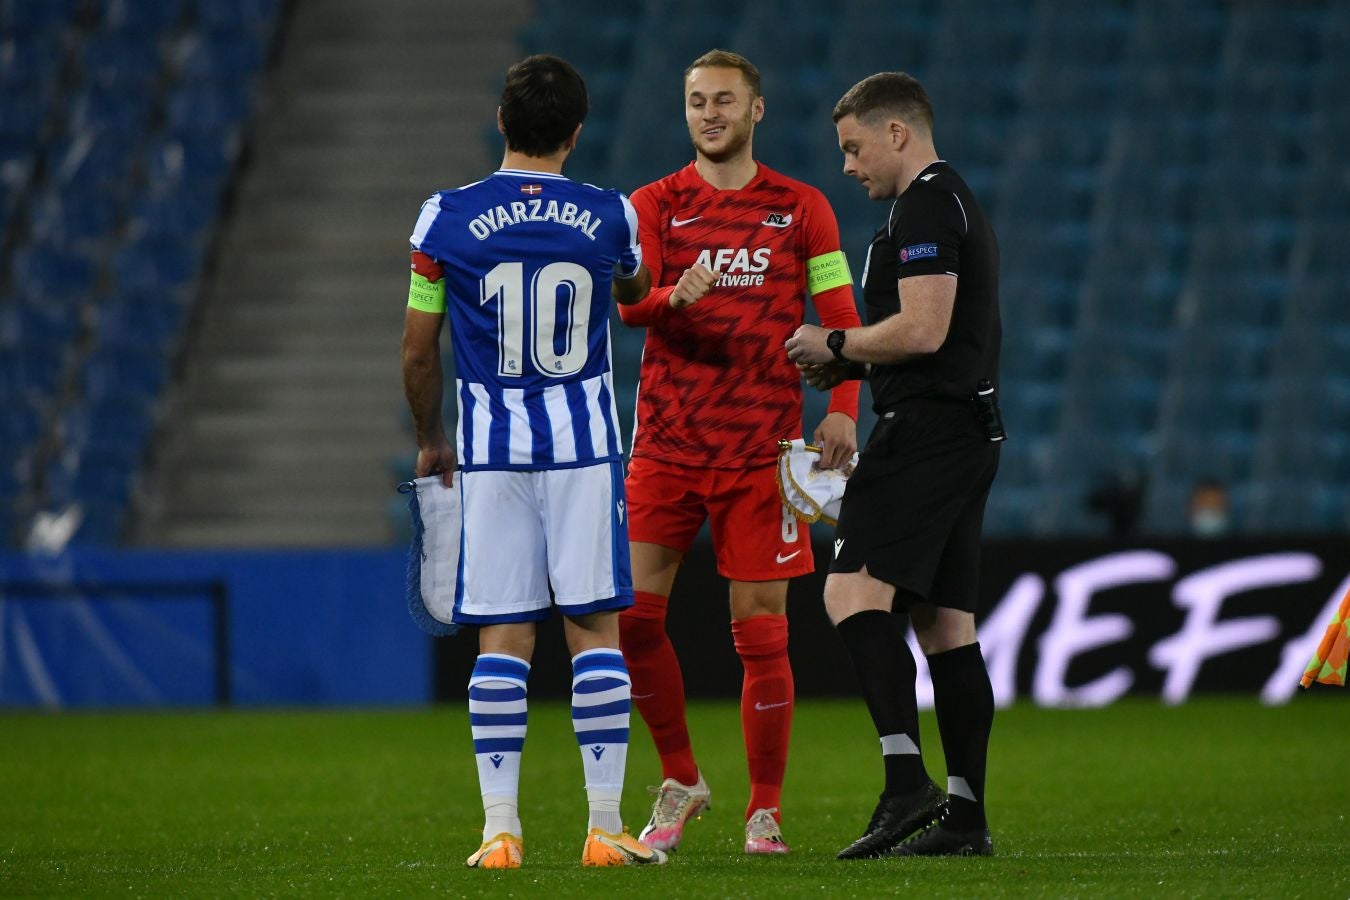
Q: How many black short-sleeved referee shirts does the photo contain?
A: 1